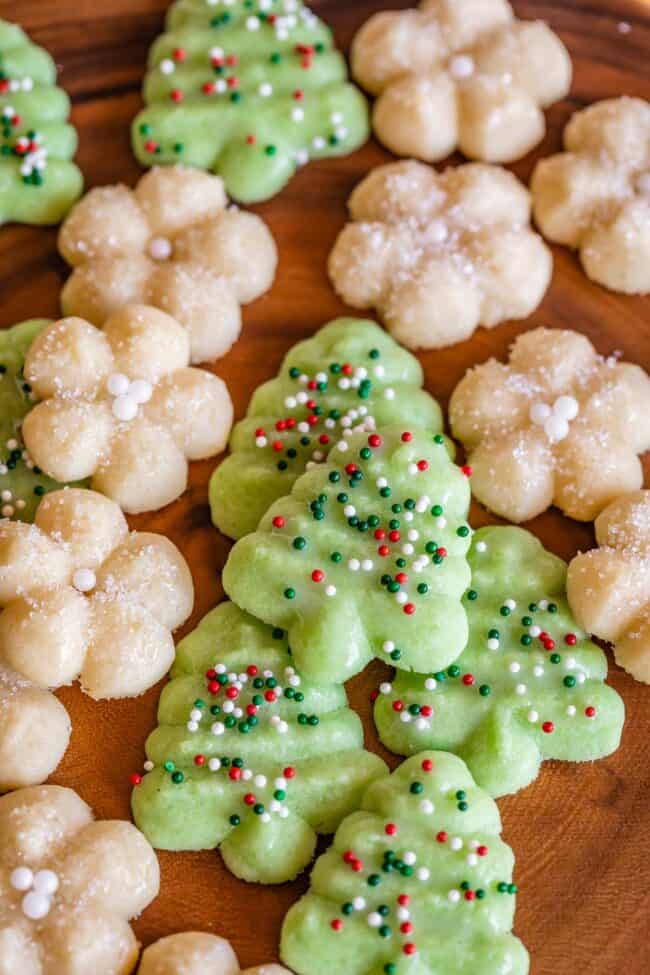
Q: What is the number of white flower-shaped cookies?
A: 11